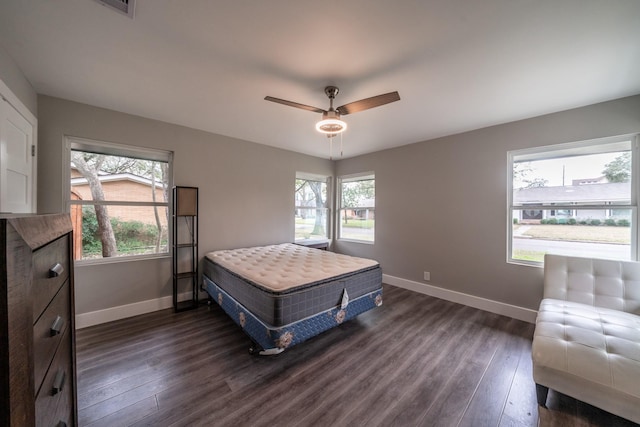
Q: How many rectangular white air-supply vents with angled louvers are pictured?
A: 1